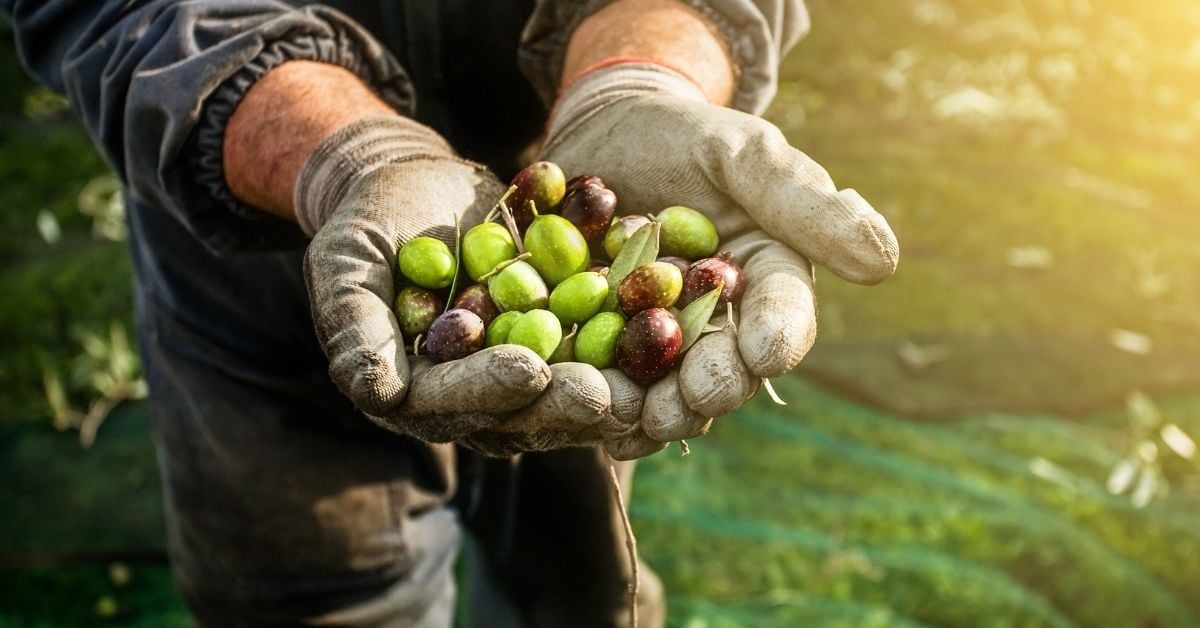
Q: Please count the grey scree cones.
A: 0